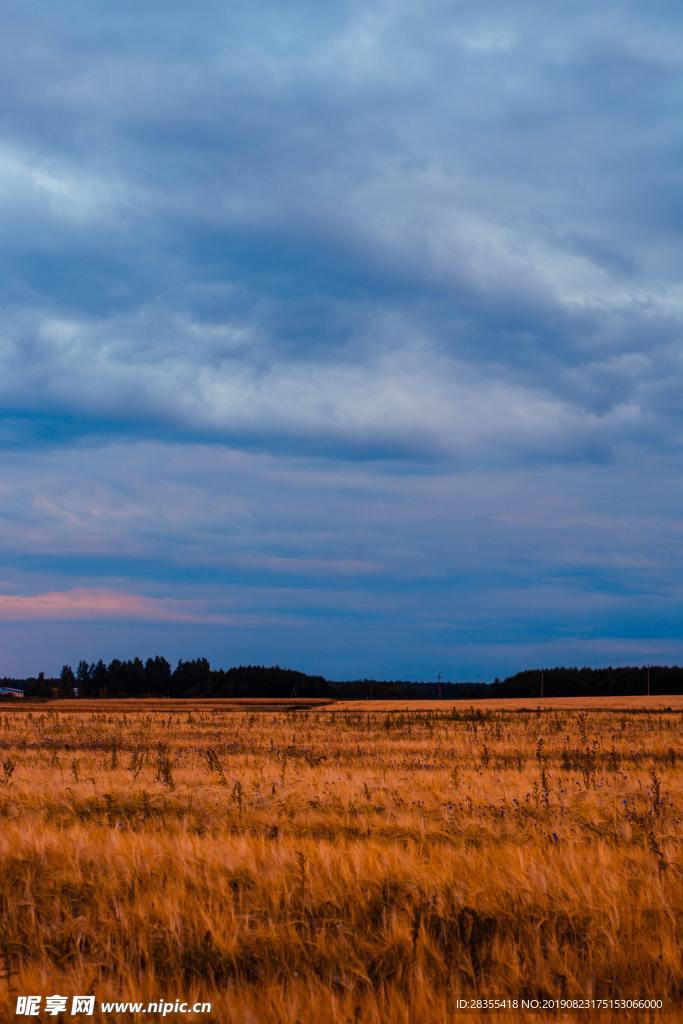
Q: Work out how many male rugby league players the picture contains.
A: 0